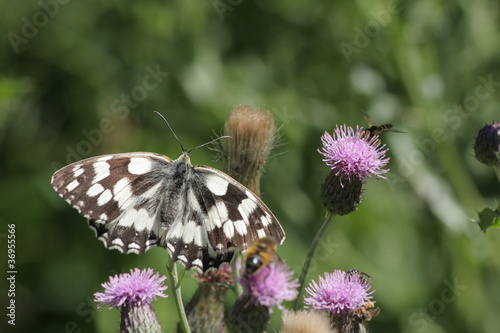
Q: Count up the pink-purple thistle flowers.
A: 4